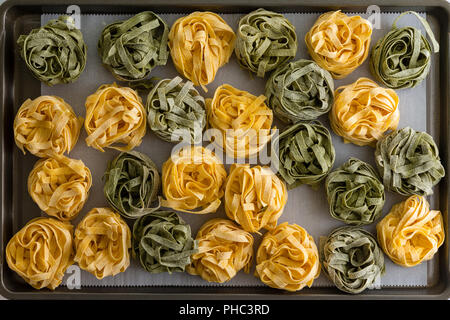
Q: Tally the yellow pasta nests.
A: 14